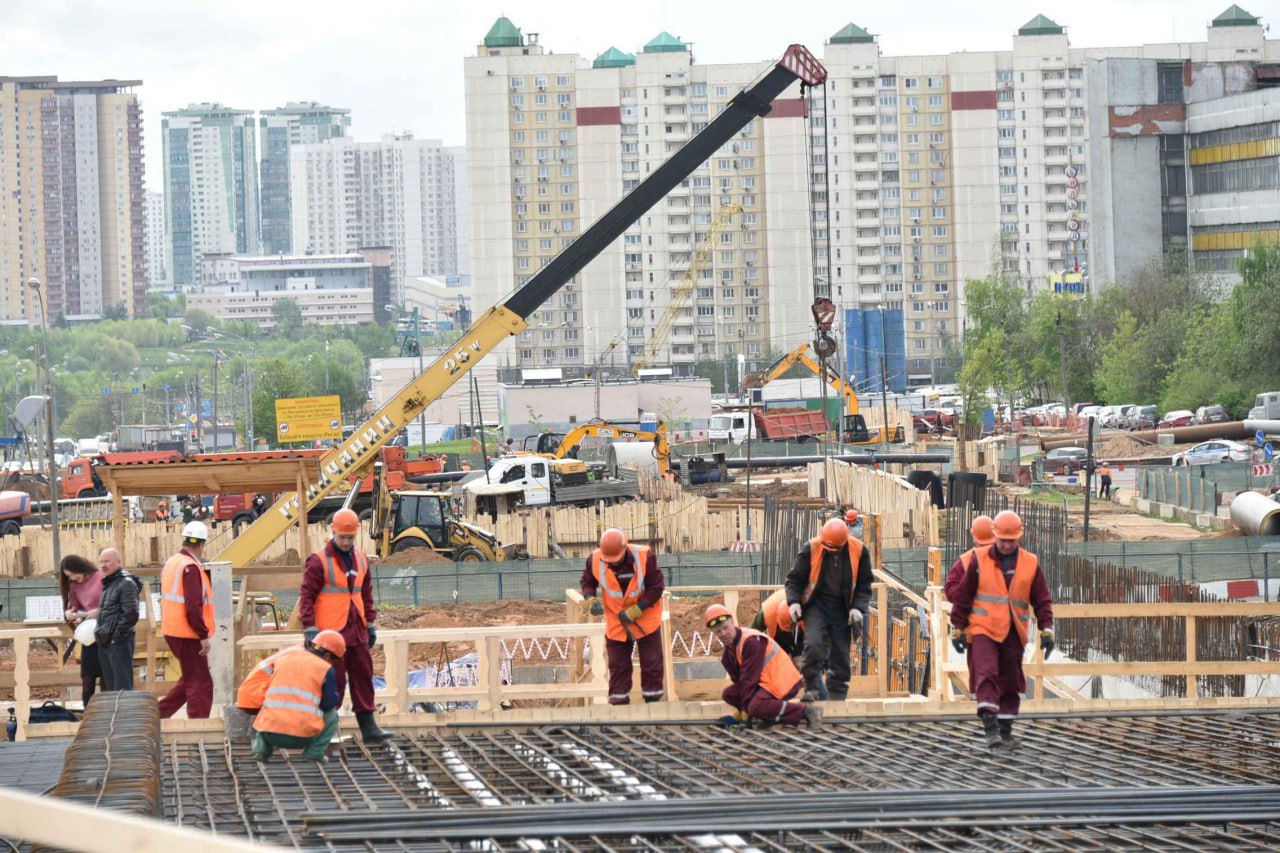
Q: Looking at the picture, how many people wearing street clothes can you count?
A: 2